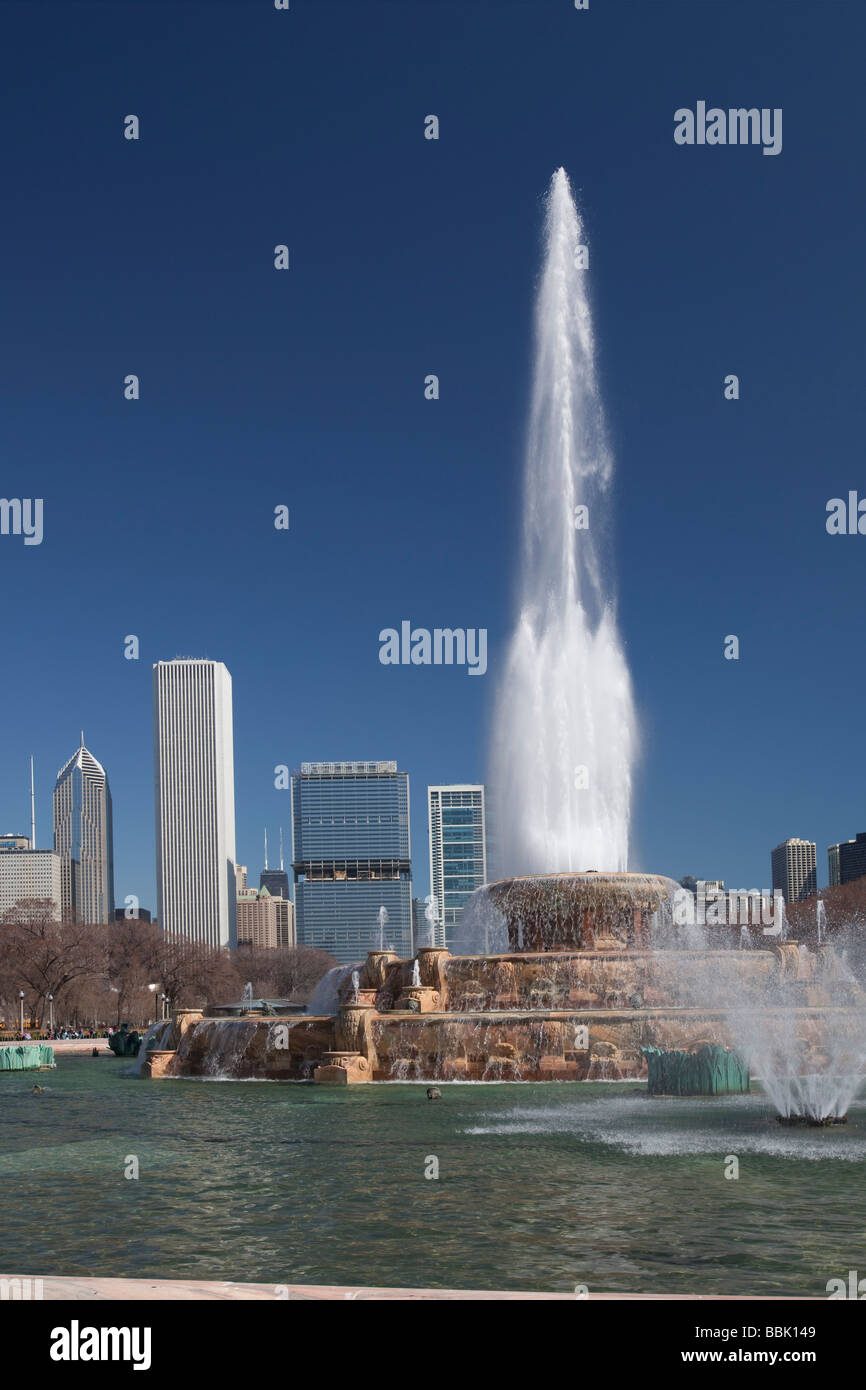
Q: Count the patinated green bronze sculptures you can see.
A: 3